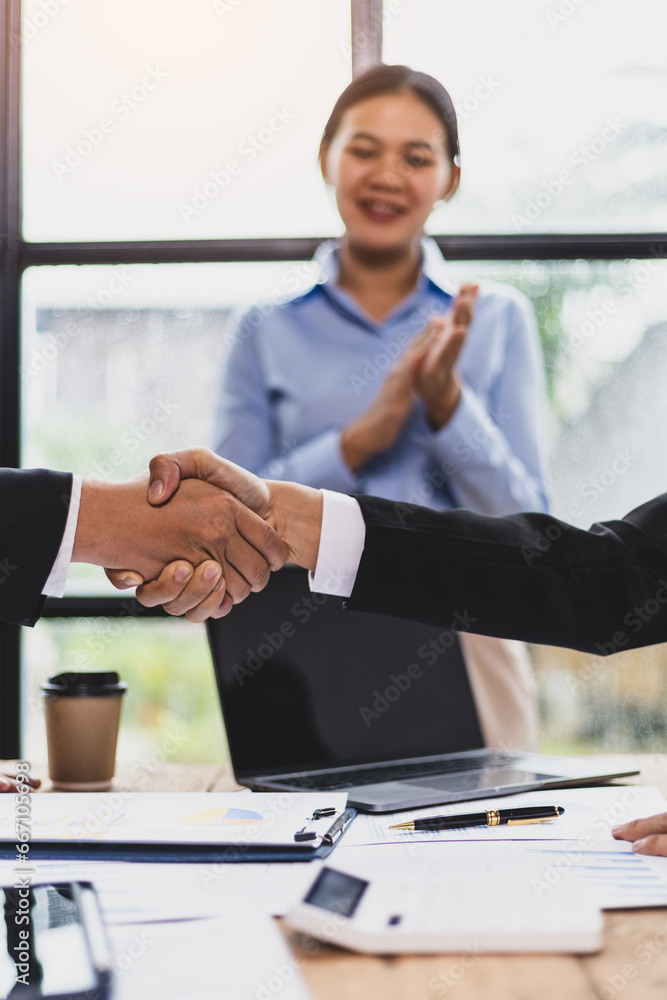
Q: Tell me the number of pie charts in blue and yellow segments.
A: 1